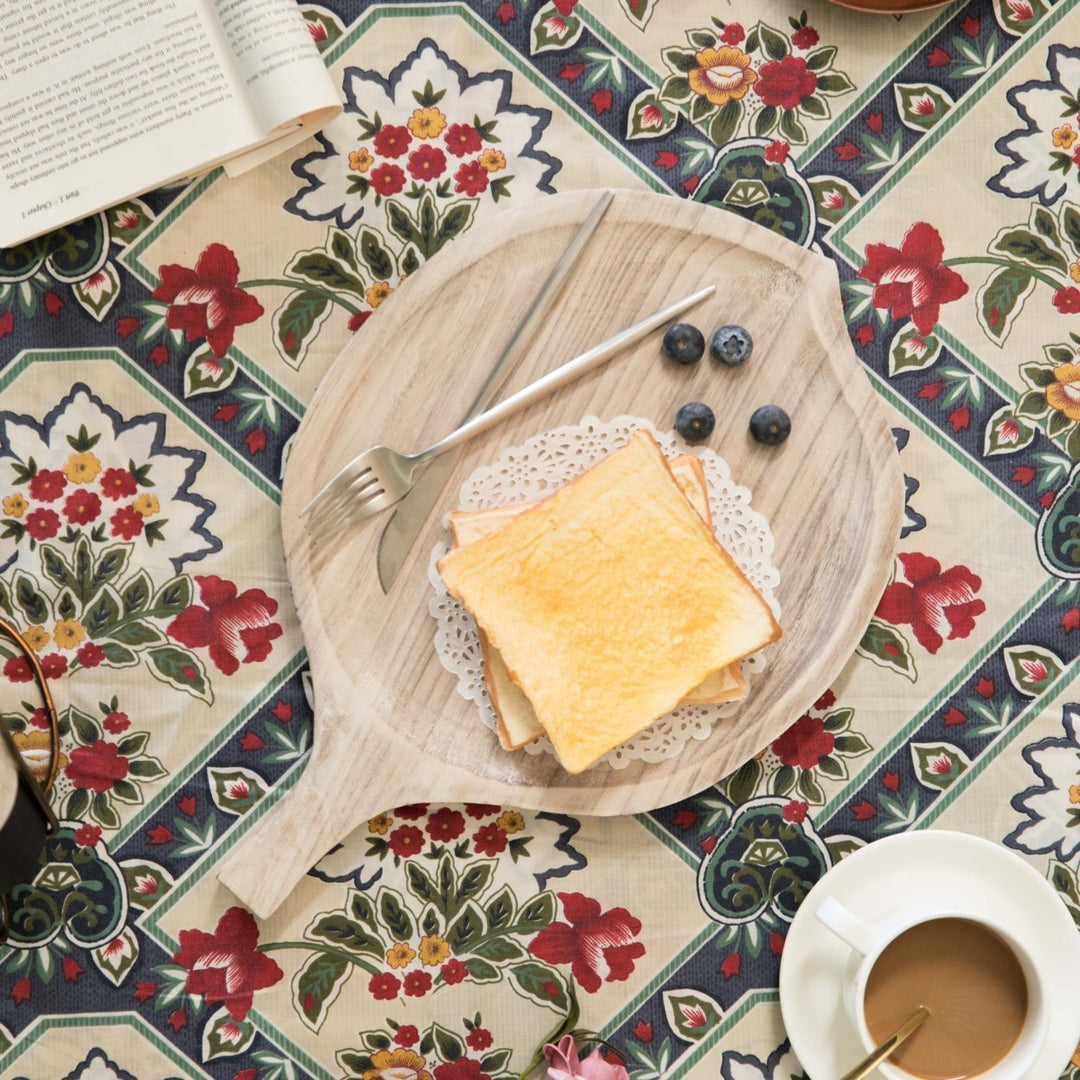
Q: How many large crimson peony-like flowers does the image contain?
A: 6